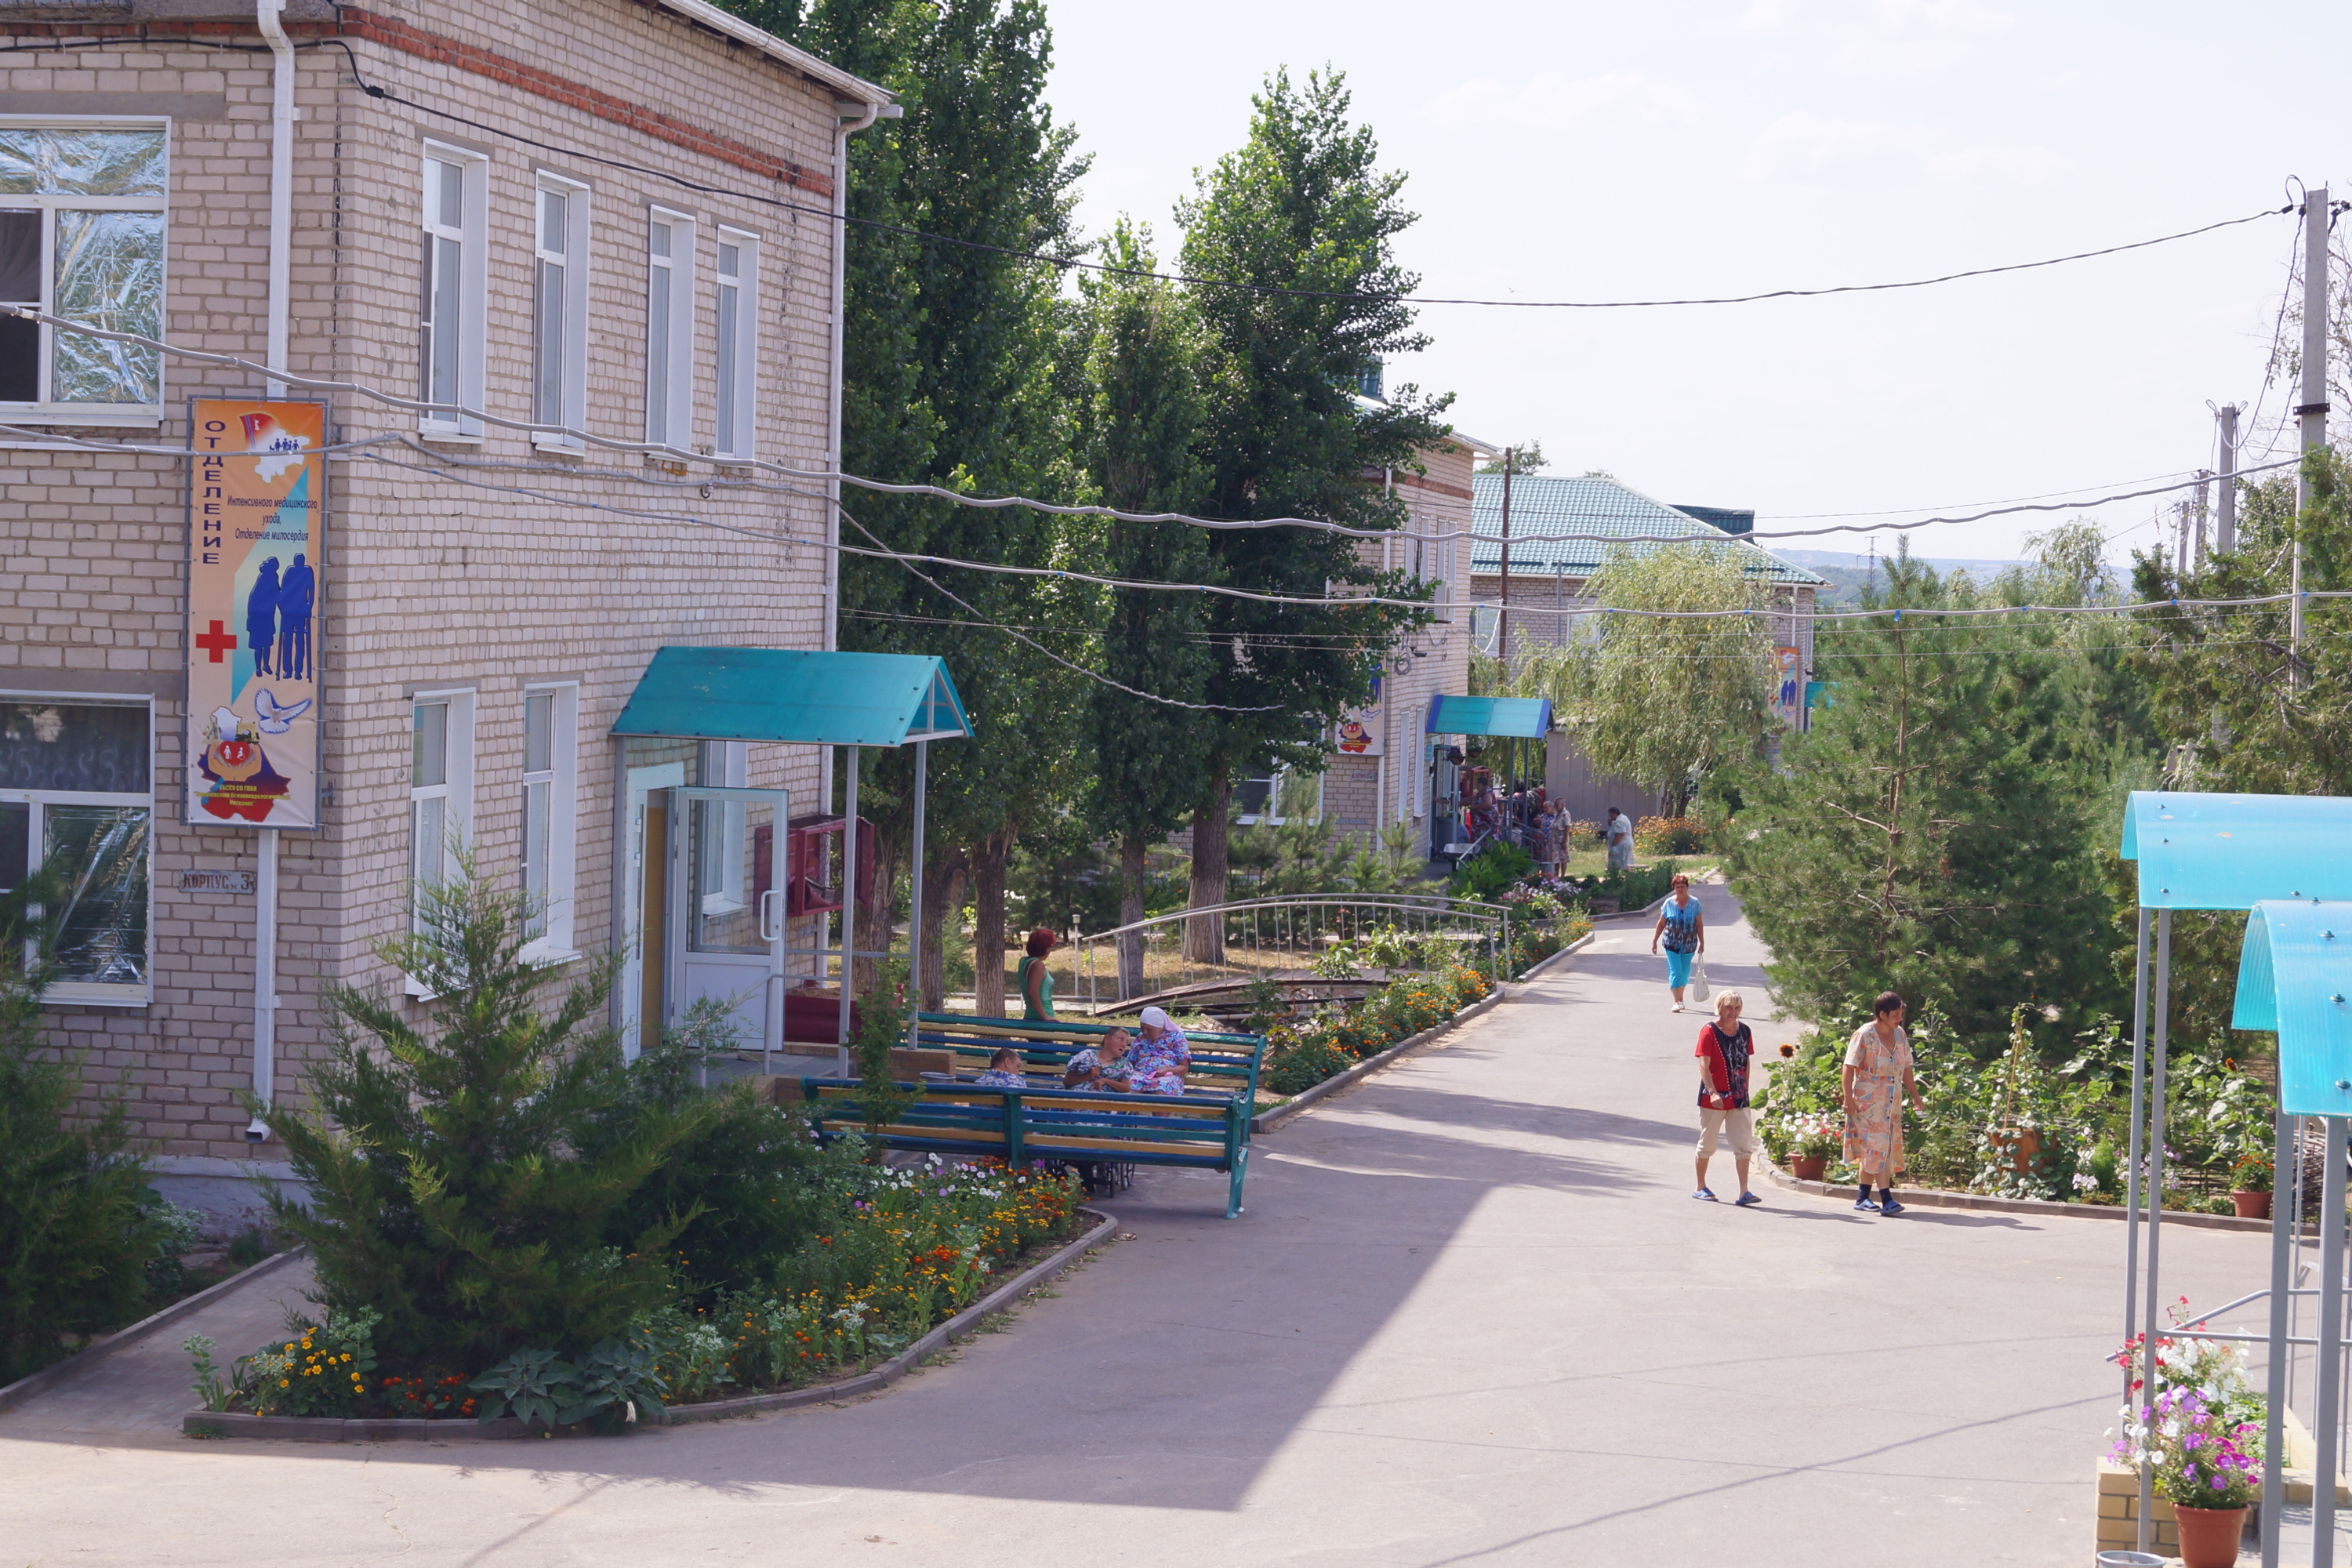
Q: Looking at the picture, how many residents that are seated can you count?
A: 3